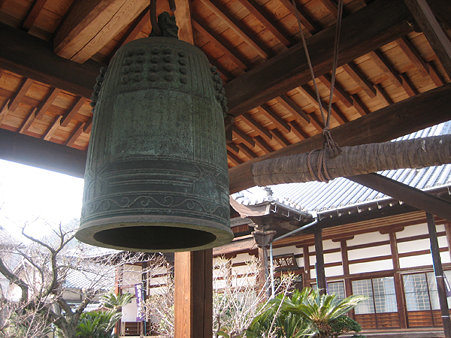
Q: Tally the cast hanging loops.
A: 1